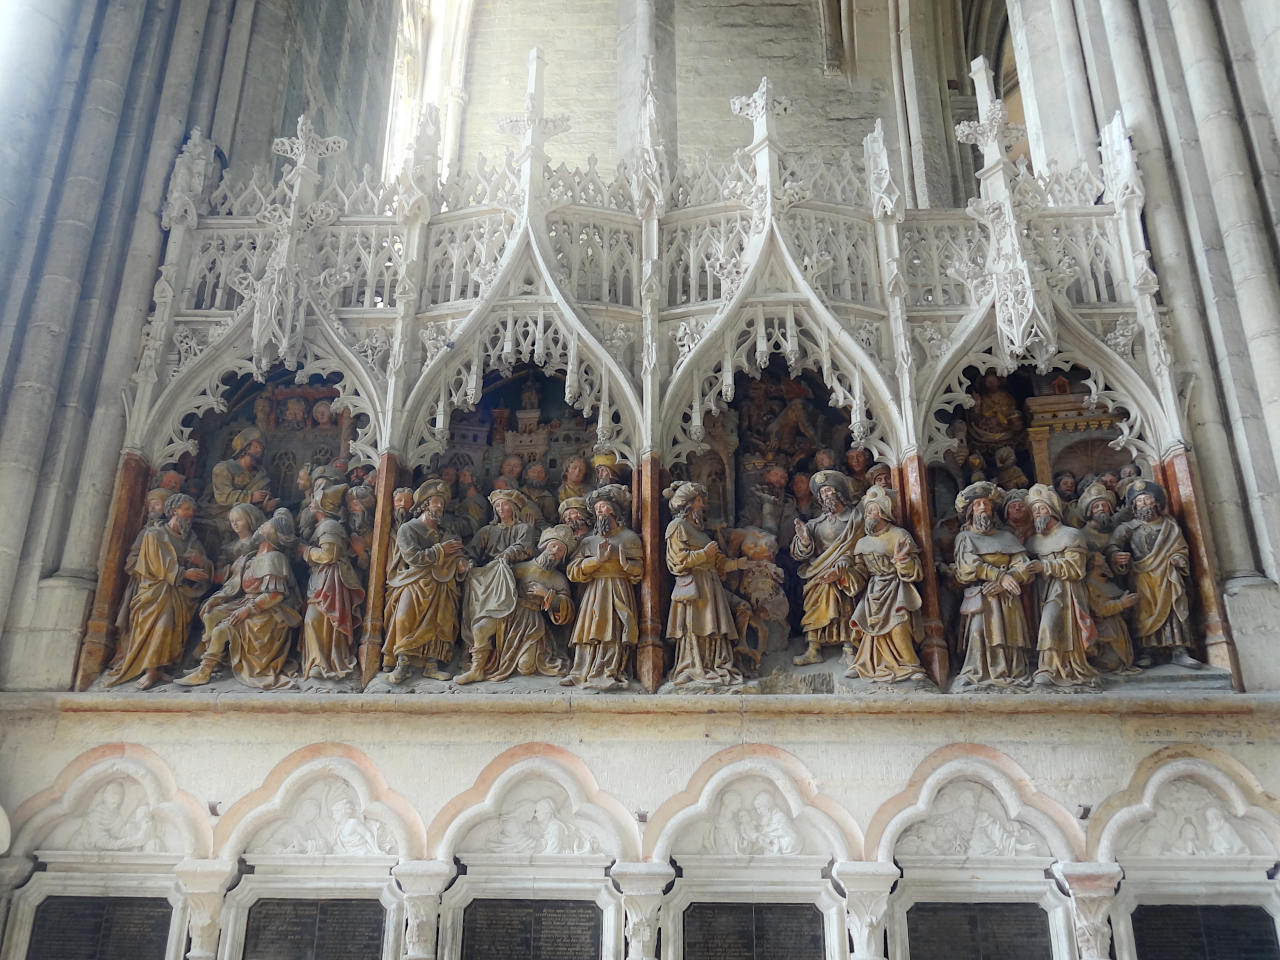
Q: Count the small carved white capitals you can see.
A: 5